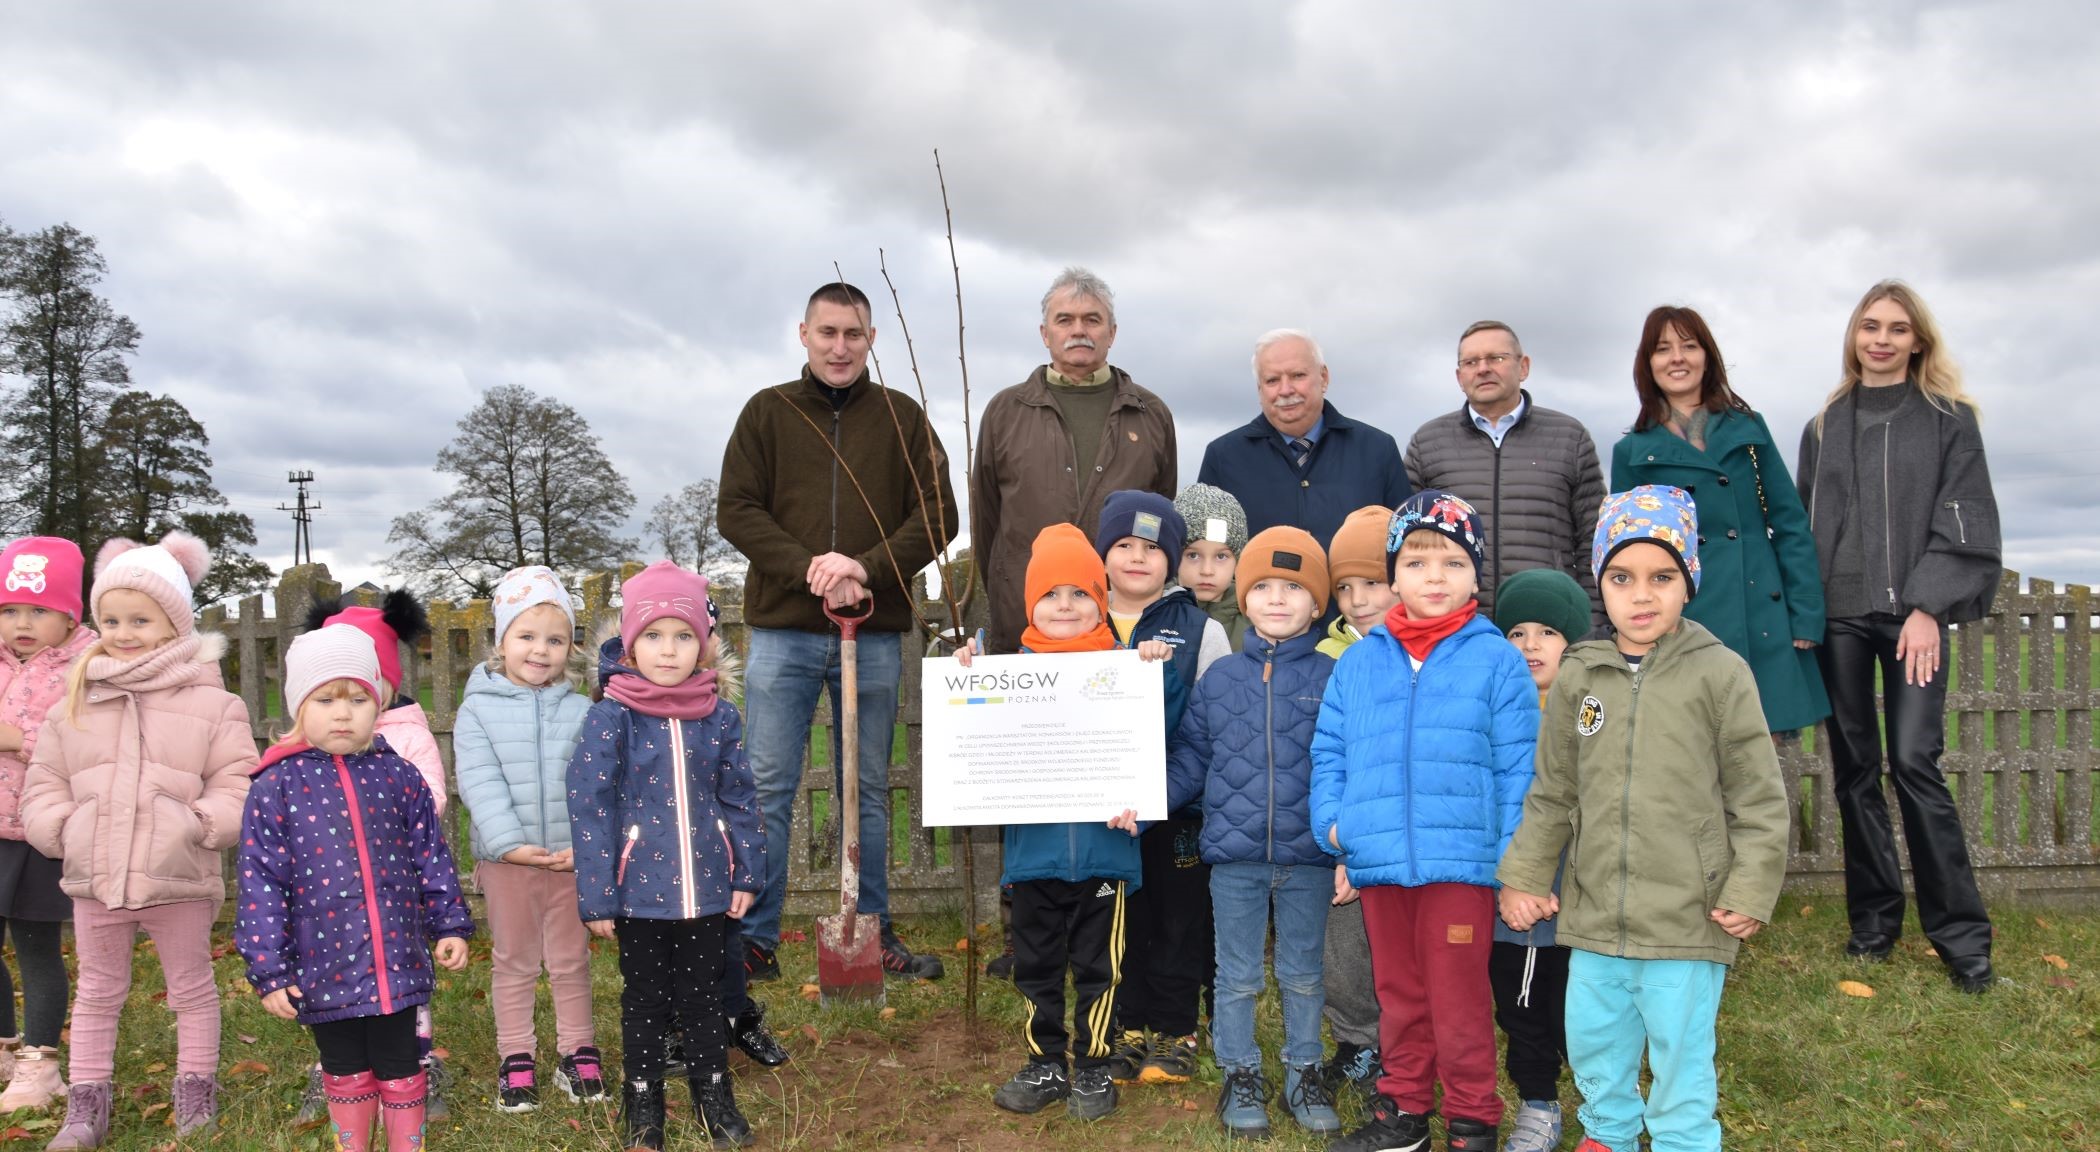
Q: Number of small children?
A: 15